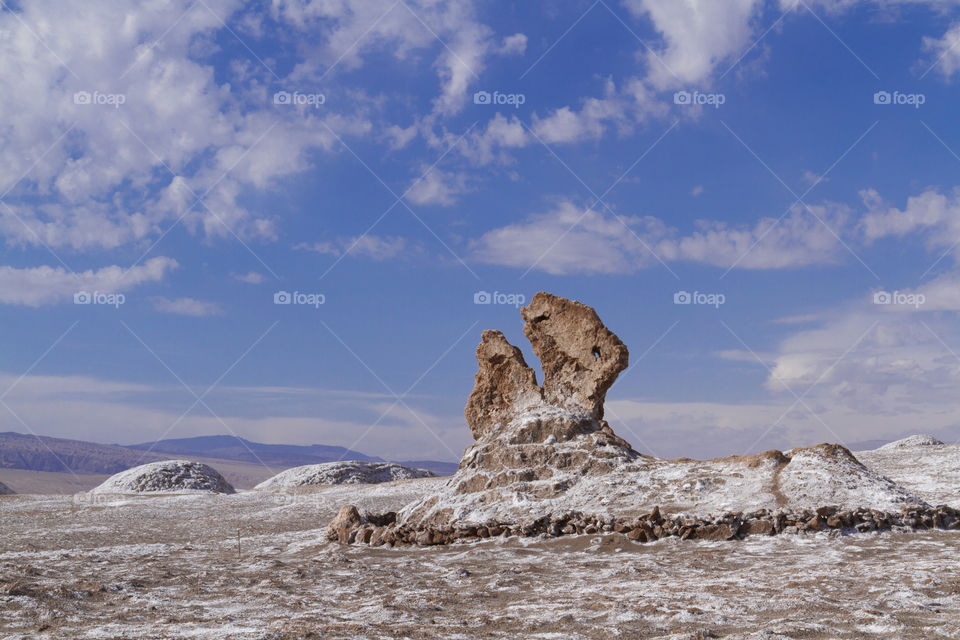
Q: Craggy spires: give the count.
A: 2